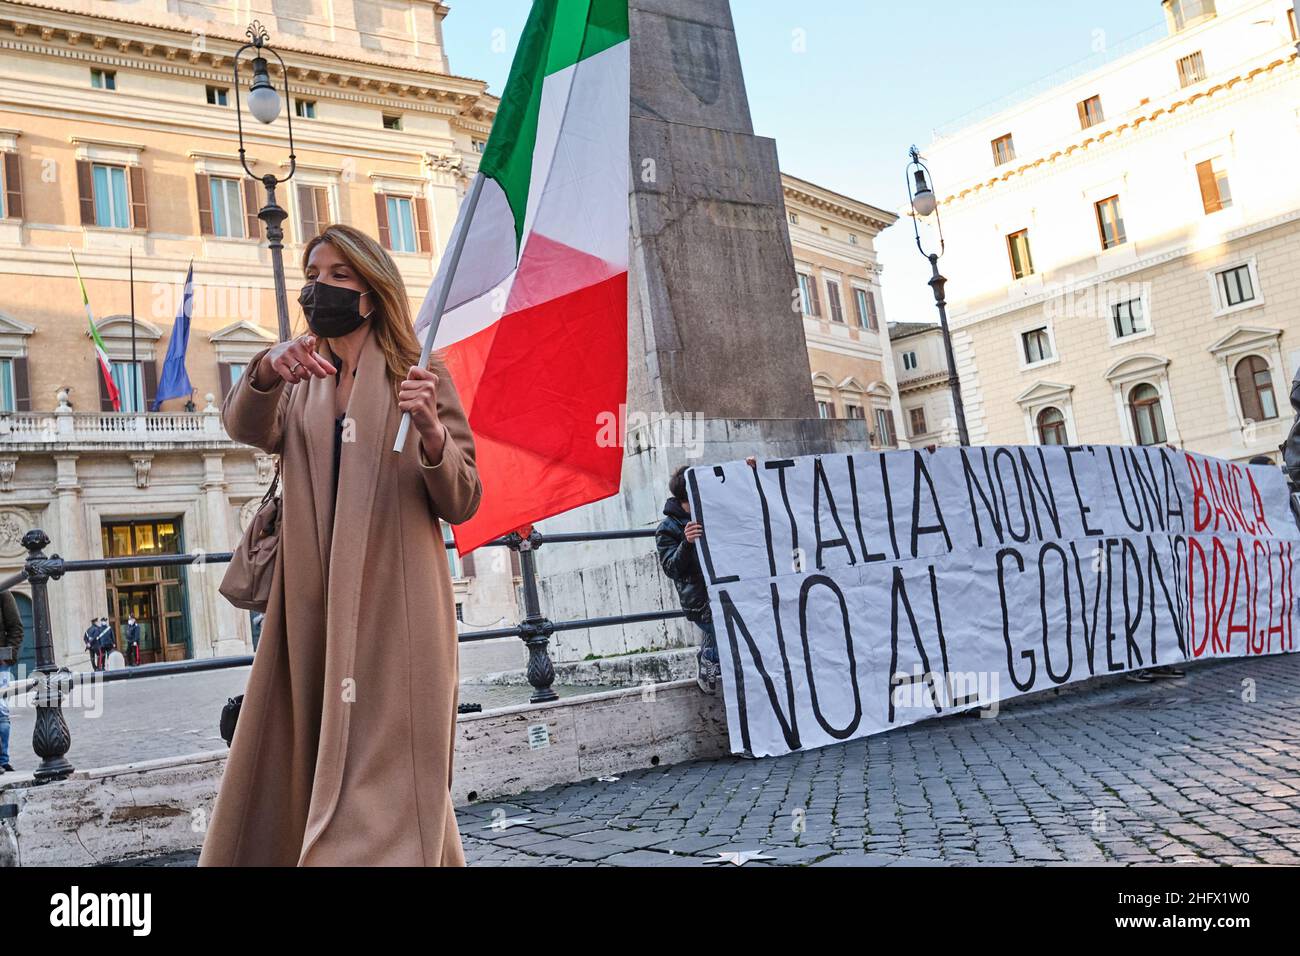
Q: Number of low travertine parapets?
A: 1